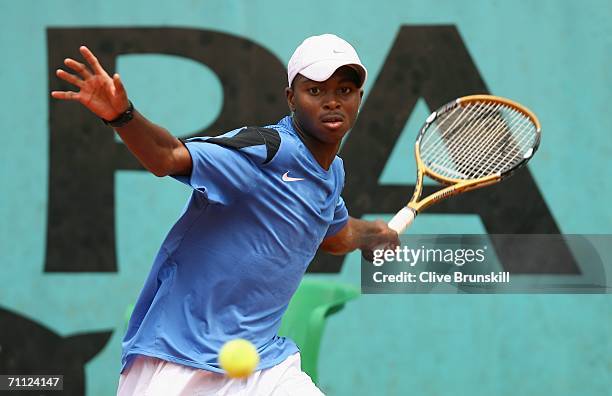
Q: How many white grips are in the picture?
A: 1